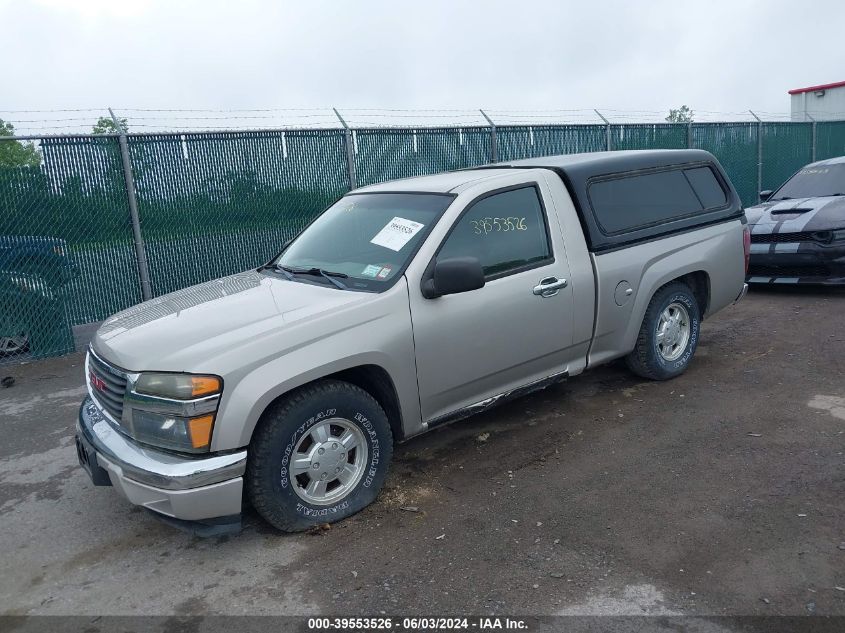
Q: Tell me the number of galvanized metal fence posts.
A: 7